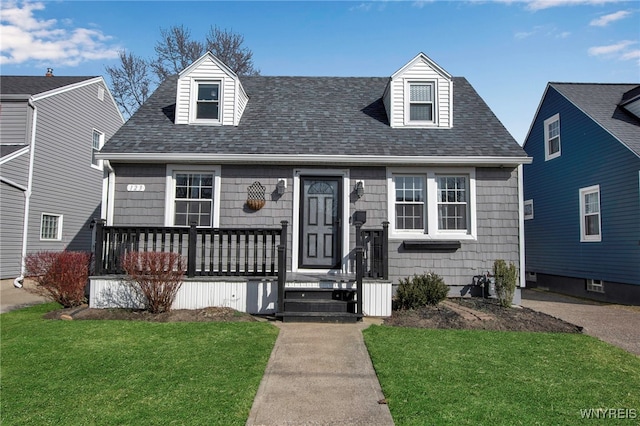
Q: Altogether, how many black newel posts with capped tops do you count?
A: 7